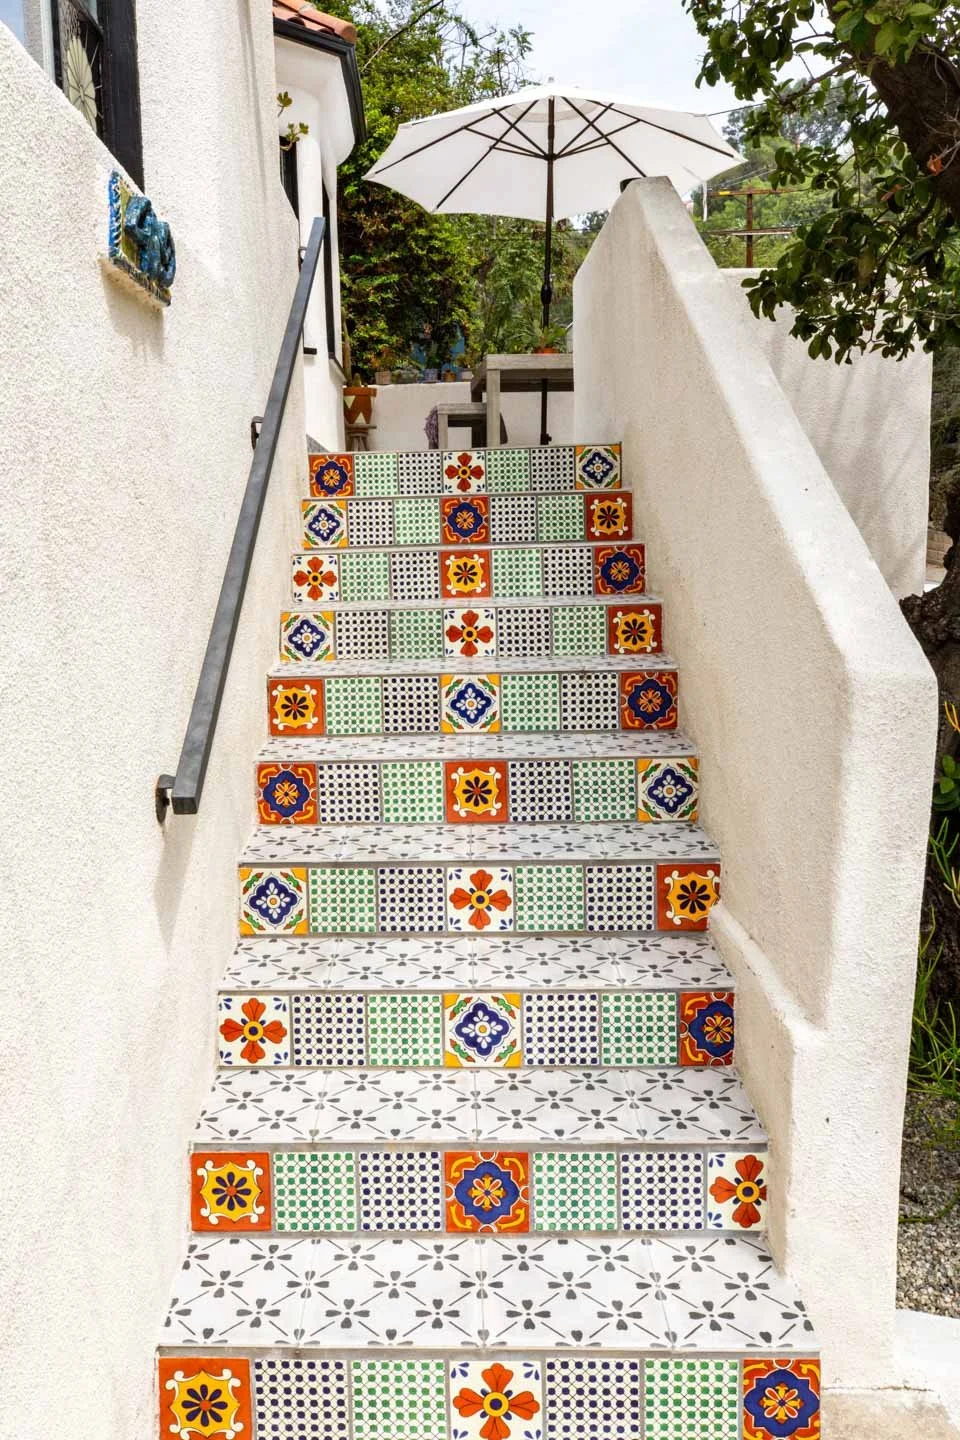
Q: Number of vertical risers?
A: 10